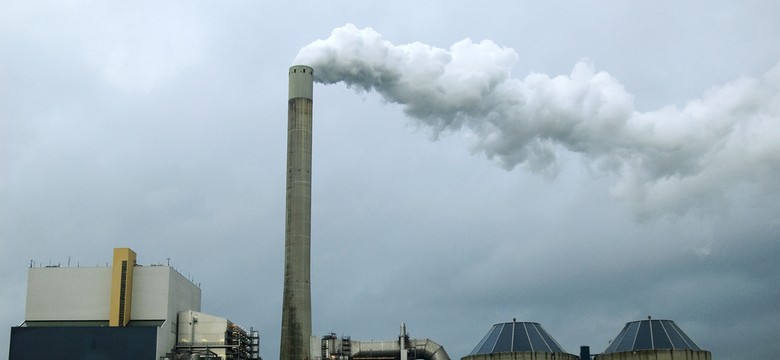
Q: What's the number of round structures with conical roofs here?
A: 2